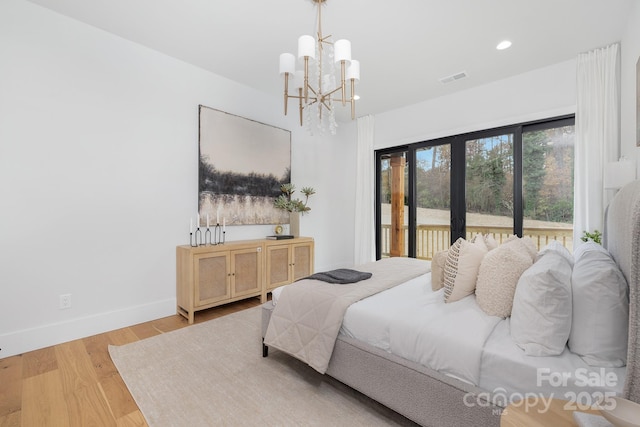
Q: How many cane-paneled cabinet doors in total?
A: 4